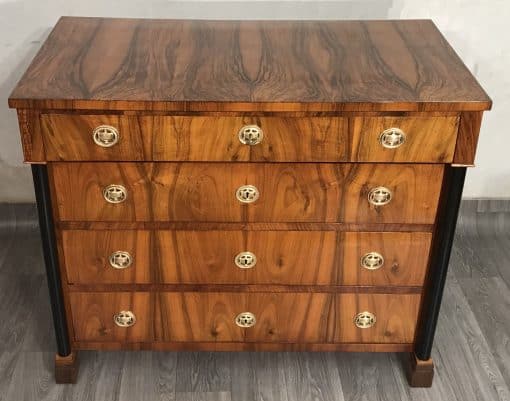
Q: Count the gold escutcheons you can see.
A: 12